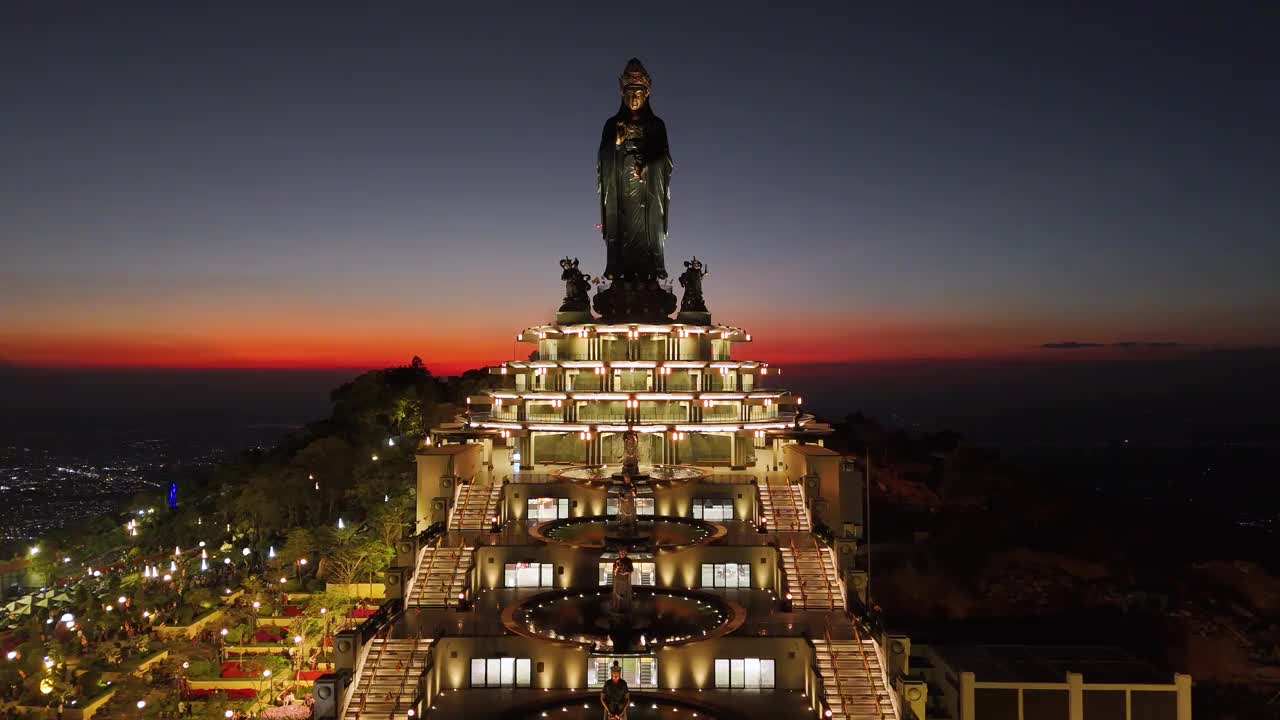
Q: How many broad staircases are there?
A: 6